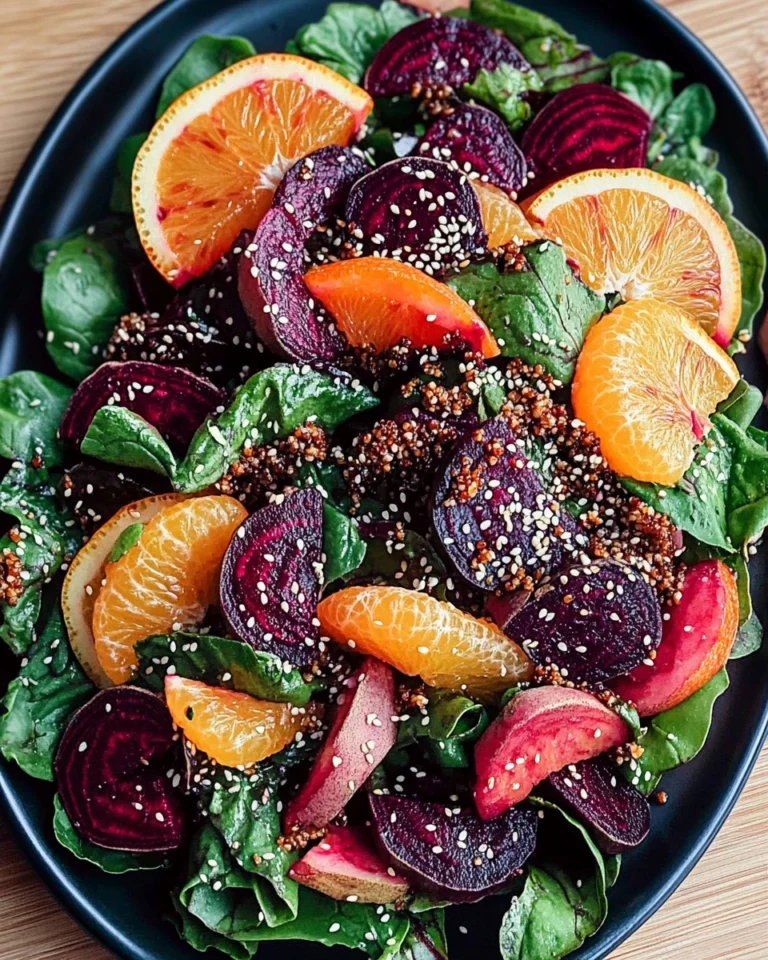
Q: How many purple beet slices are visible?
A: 13